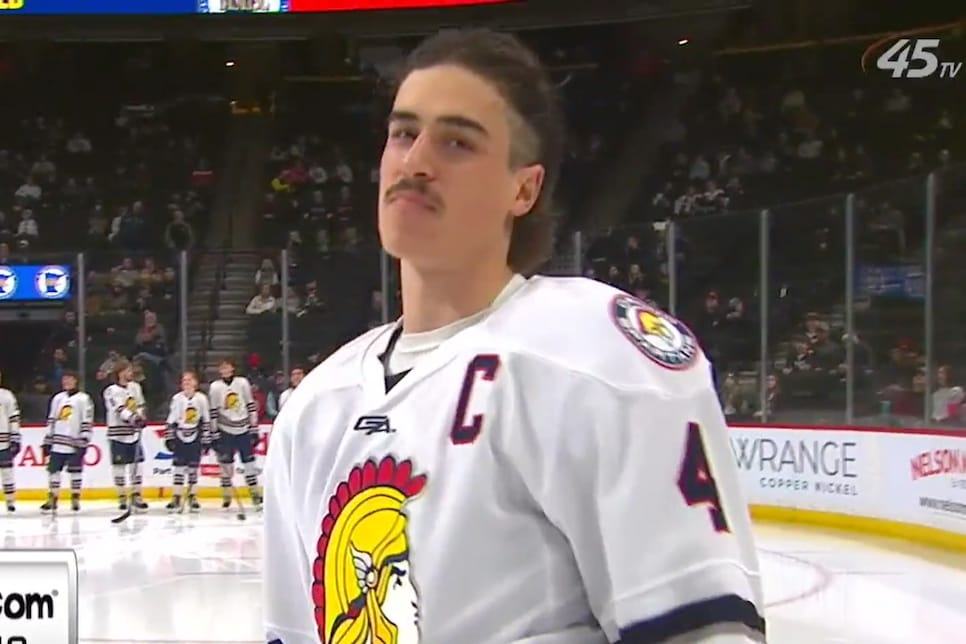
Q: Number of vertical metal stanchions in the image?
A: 9